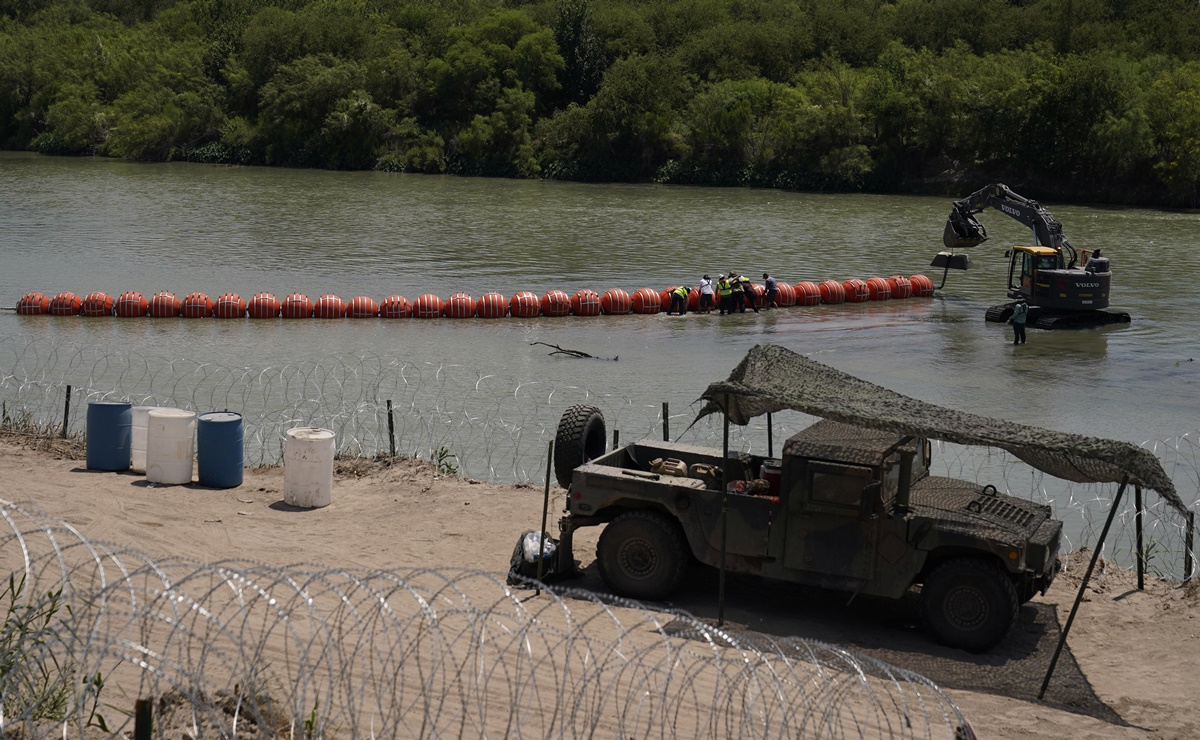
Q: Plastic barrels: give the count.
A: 5